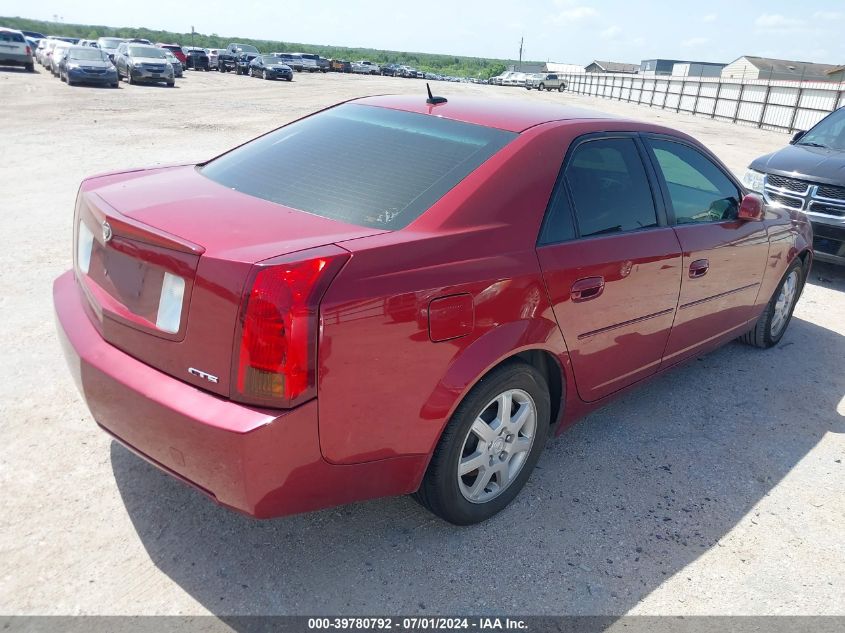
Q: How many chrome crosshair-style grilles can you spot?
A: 1